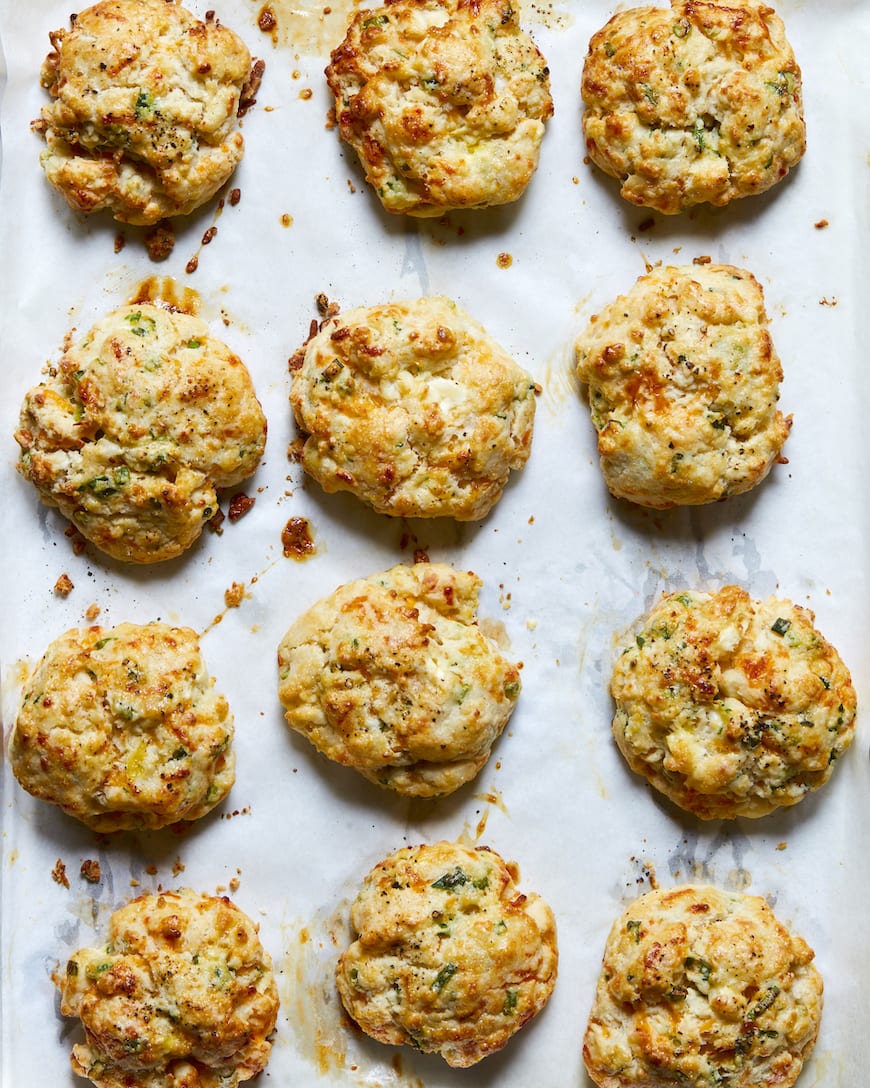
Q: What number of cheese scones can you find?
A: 12